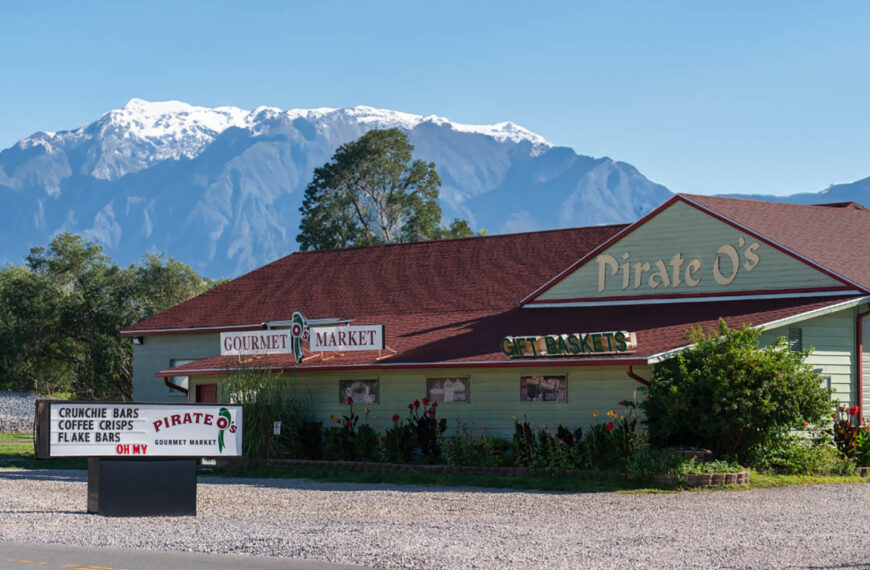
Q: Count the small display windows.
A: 3